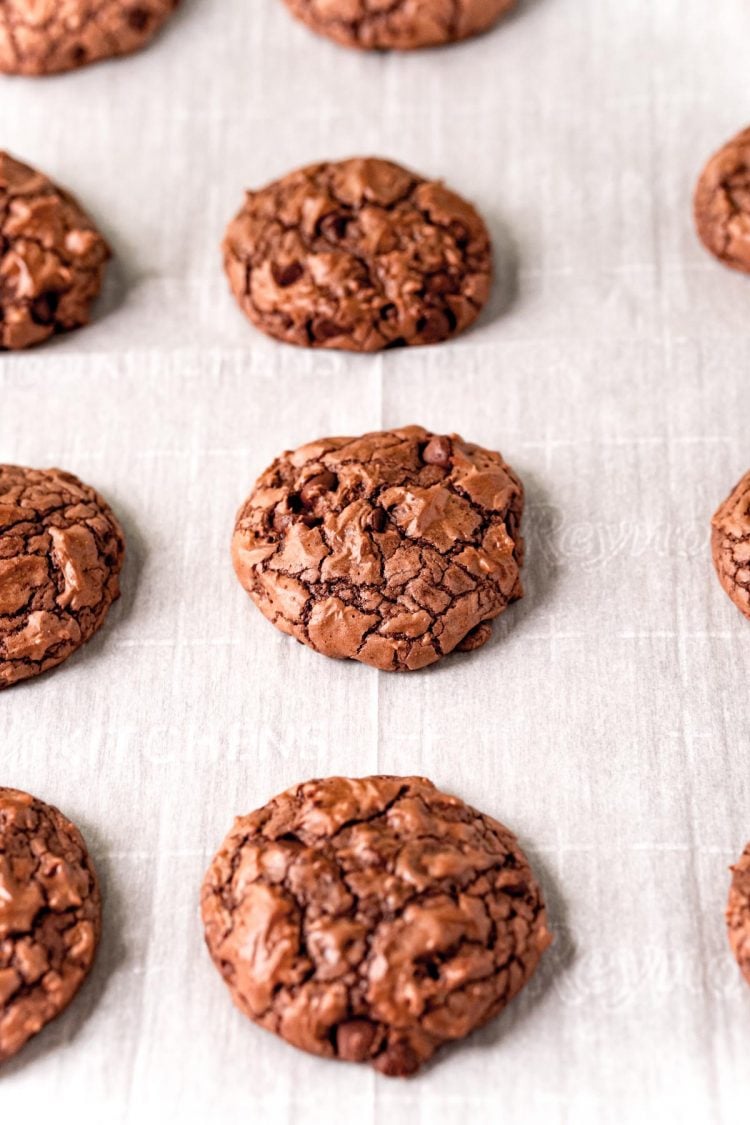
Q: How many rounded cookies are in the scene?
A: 11